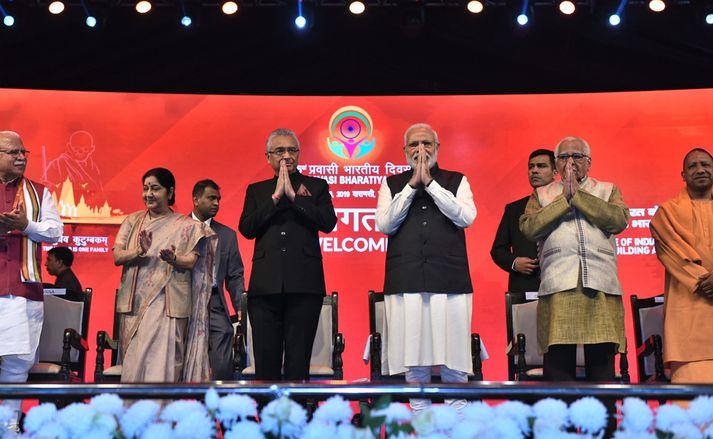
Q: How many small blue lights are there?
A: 7